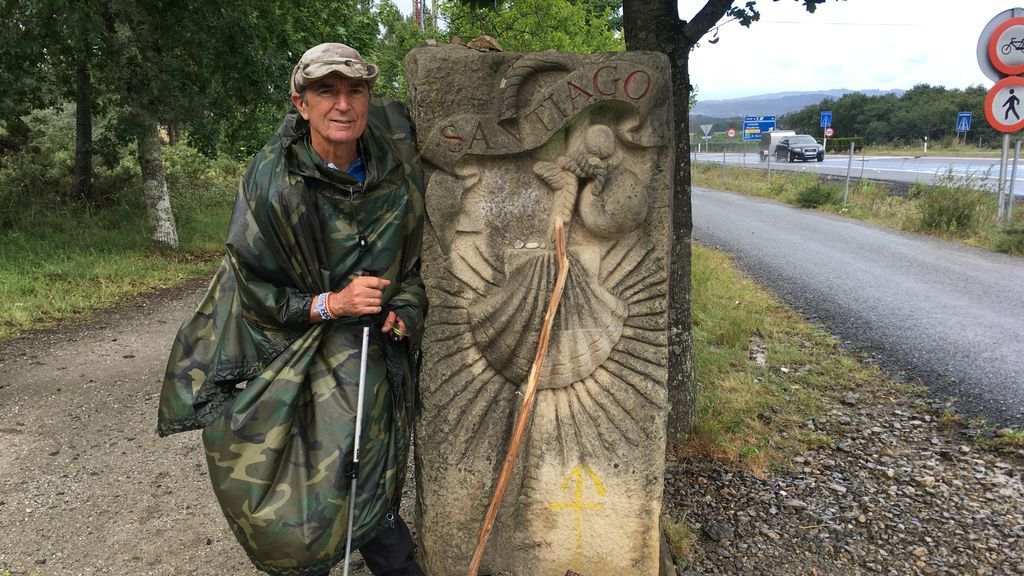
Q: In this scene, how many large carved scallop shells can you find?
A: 1